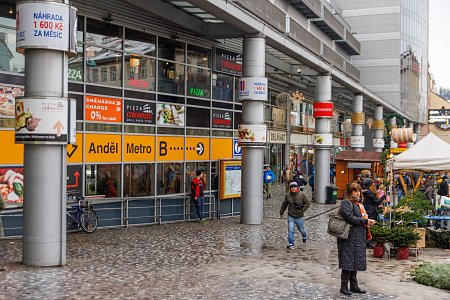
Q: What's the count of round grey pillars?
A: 5